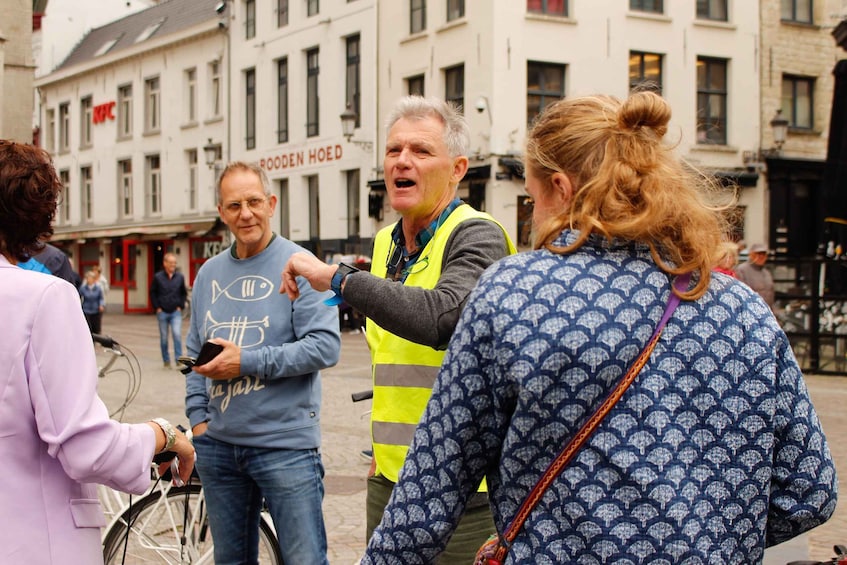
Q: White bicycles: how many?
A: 1